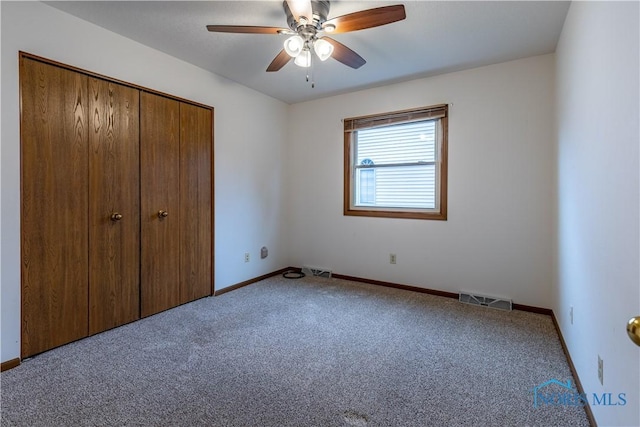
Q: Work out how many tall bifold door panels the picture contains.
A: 4